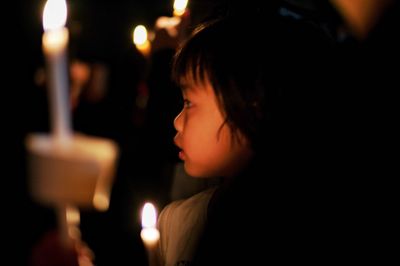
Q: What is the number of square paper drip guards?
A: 1